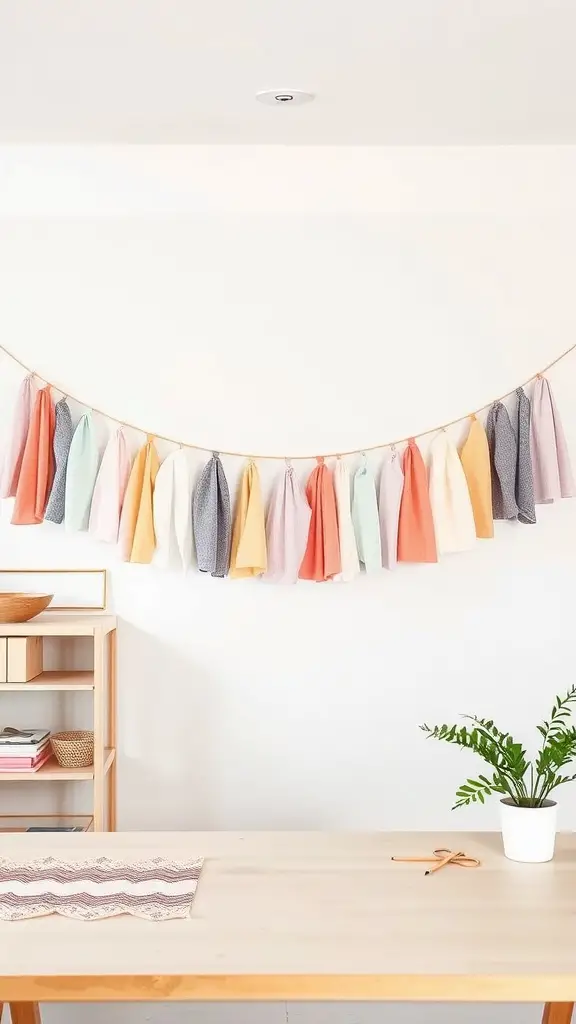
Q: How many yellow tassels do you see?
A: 3